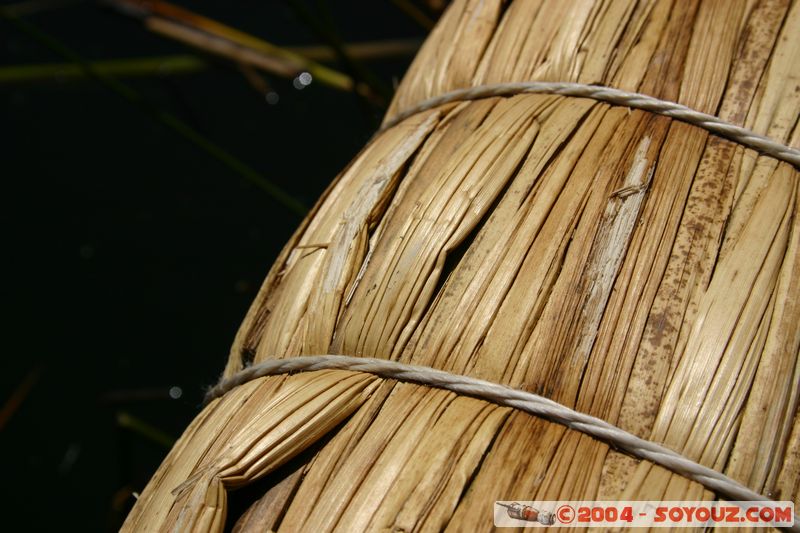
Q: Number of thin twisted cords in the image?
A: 2